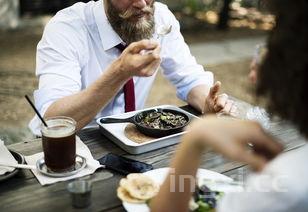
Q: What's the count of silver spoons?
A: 1